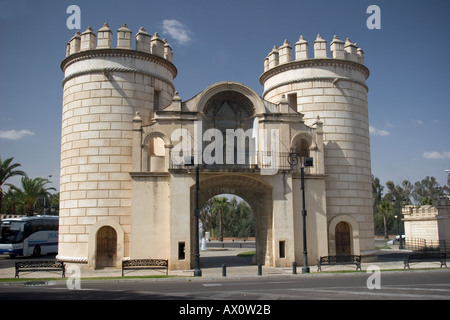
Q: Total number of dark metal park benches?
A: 4